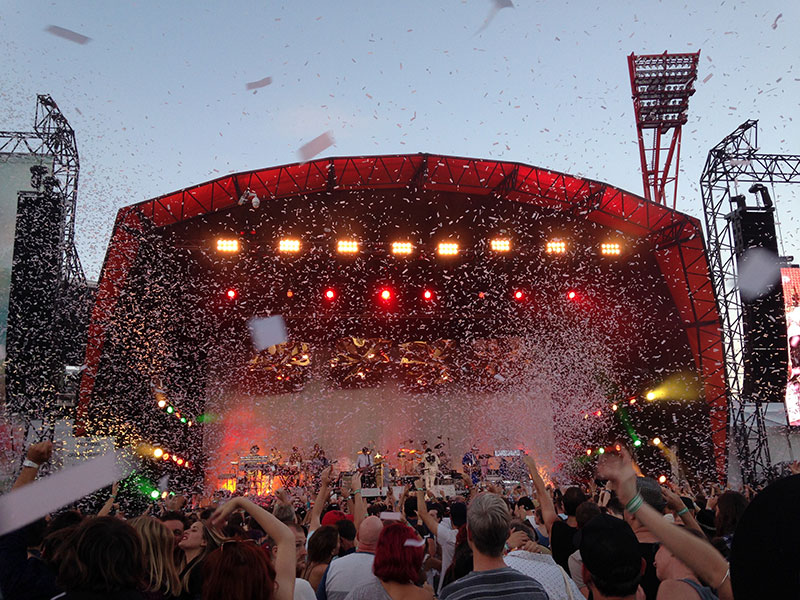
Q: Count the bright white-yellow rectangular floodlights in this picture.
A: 8